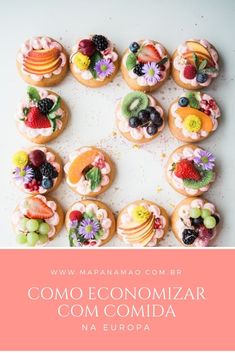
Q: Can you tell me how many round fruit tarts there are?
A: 14